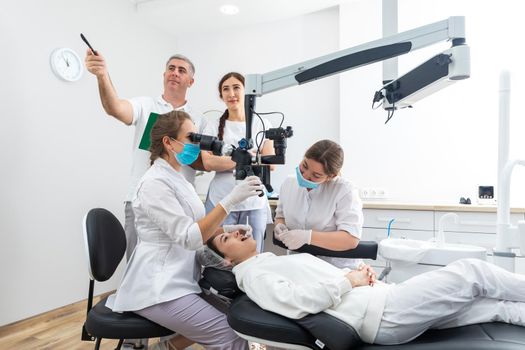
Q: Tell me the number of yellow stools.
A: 0